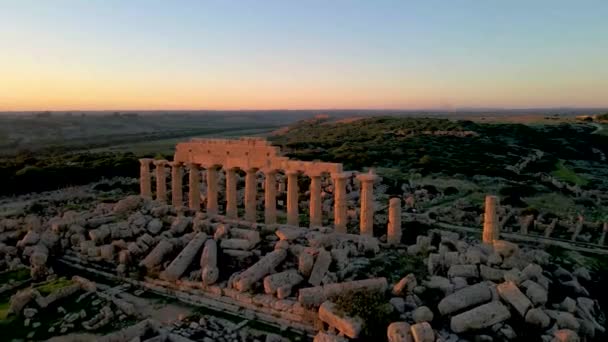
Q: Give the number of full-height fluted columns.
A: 12